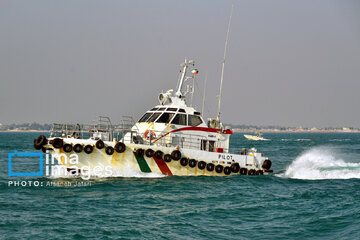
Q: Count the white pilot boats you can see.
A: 1